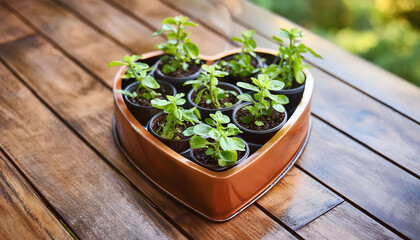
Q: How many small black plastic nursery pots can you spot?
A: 8